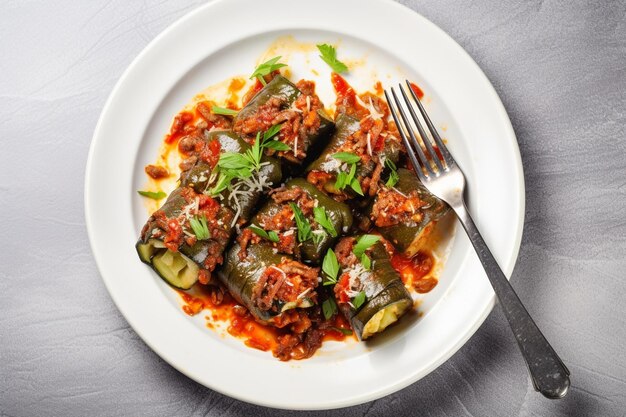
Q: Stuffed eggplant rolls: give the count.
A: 8